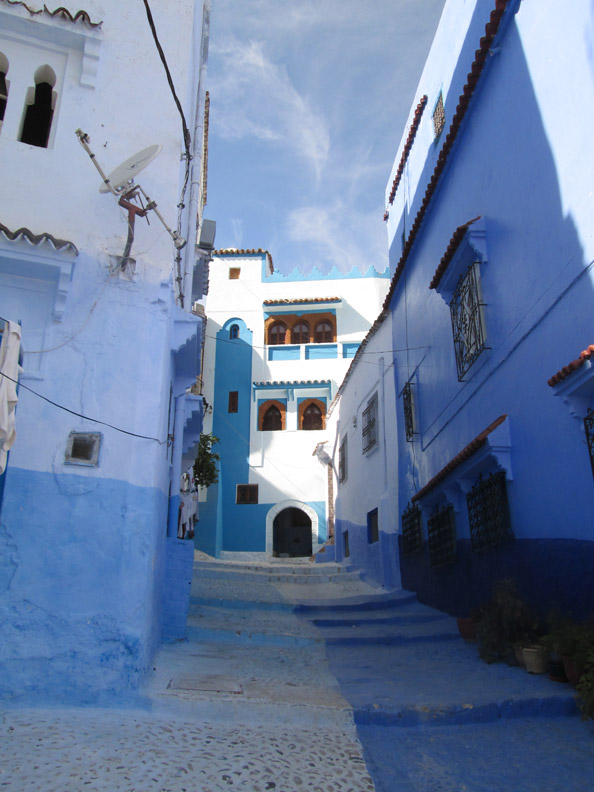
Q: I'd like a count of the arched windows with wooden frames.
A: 5